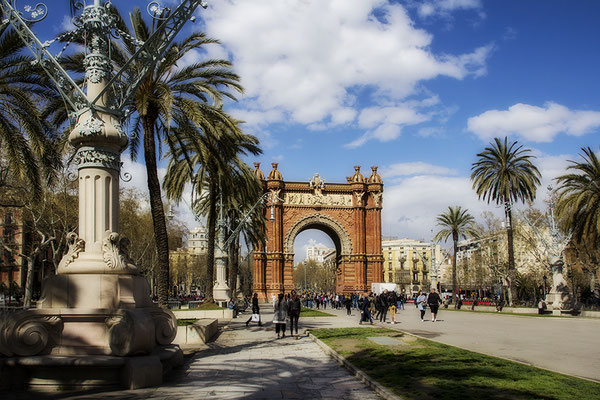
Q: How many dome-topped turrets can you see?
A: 4